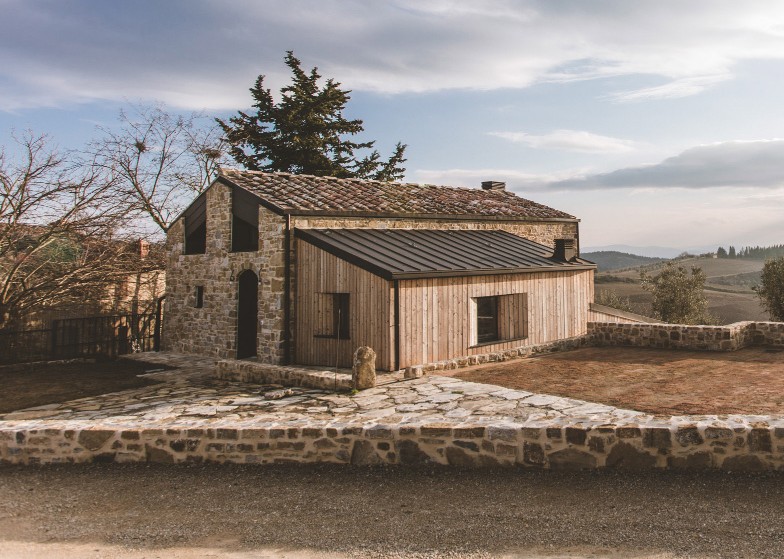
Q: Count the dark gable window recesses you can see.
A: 2